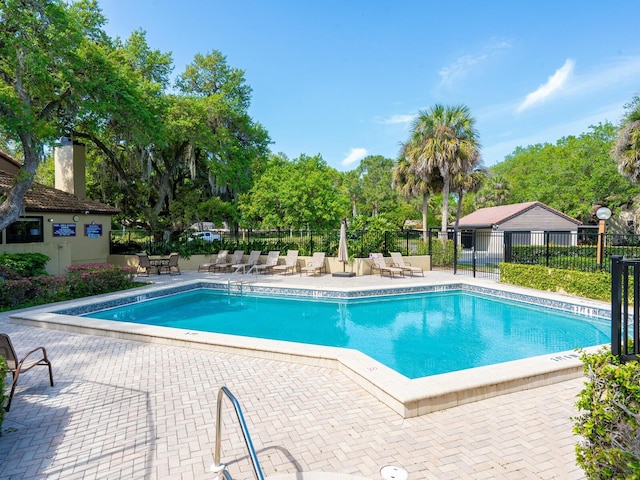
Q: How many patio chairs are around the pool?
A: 11